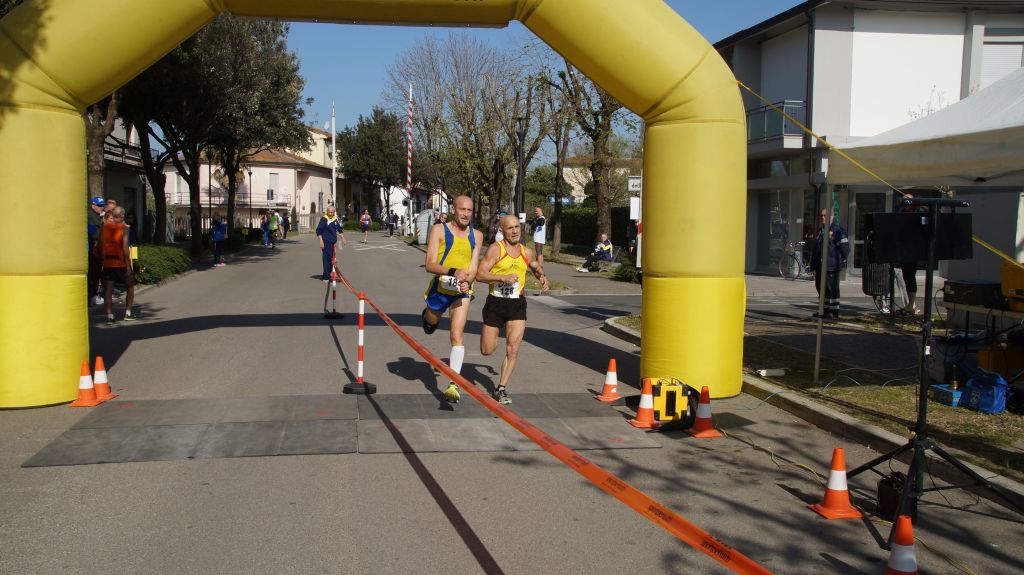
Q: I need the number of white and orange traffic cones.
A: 7